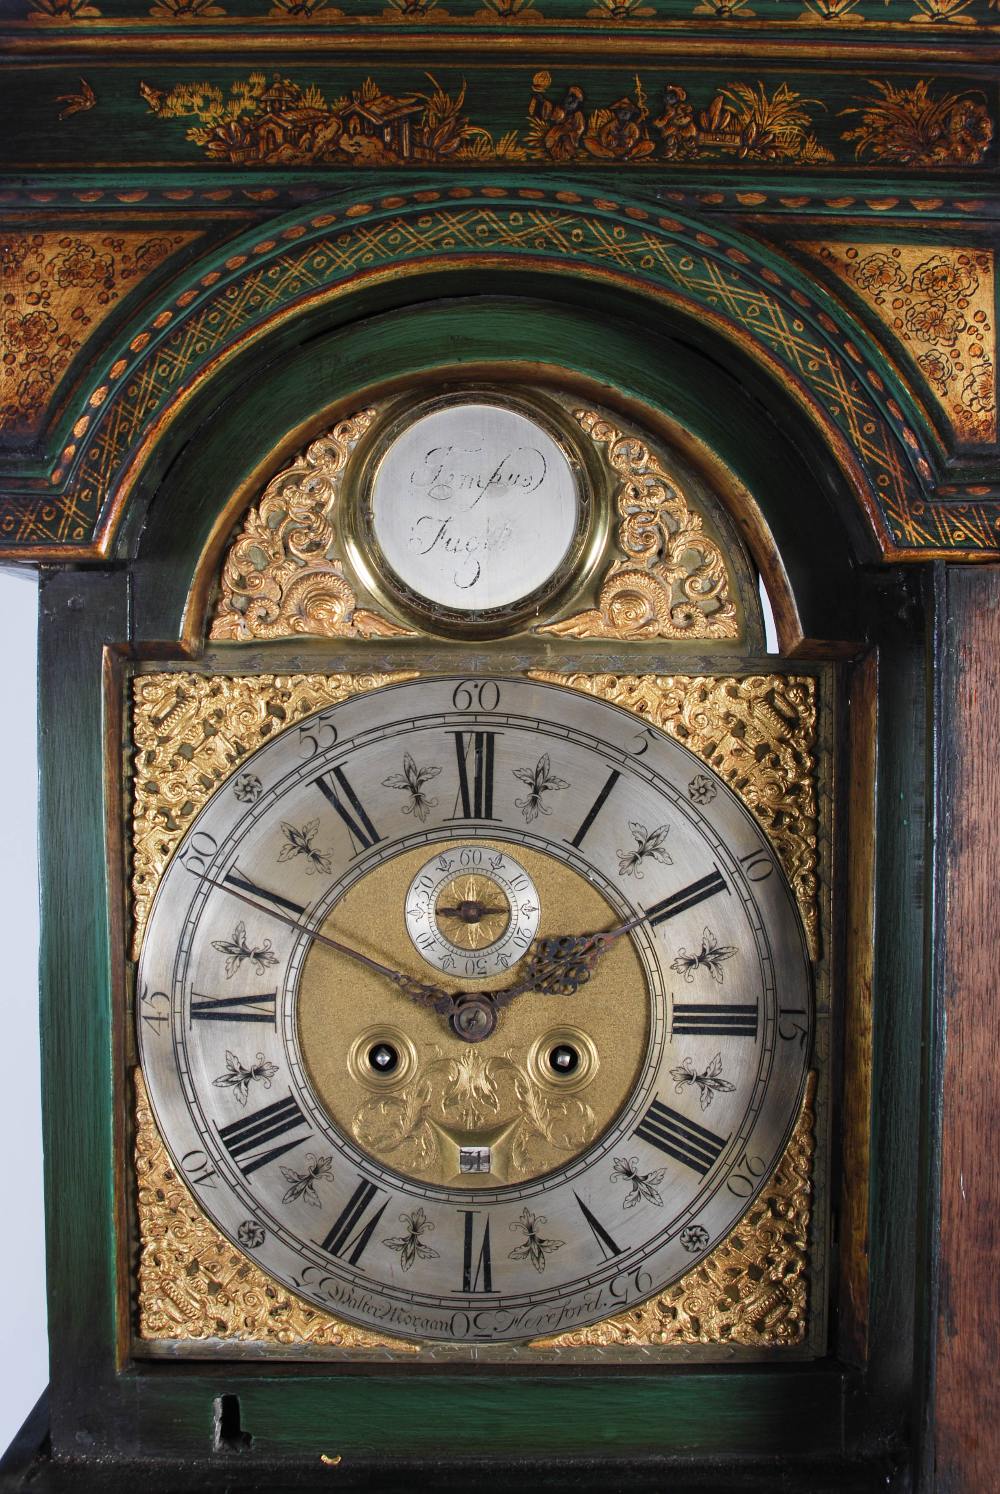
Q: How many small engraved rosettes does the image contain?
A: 4